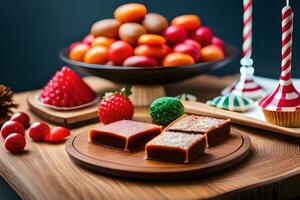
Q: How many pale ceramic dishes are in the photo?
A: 1